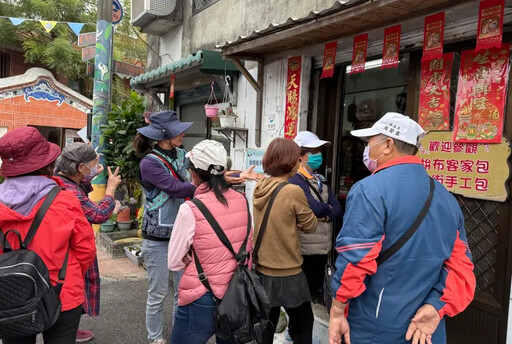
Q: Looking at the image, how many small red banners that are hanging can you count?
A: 5